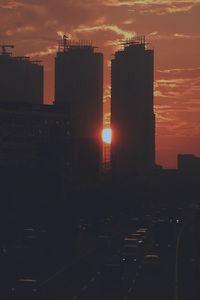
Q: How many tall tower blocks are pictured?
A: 3